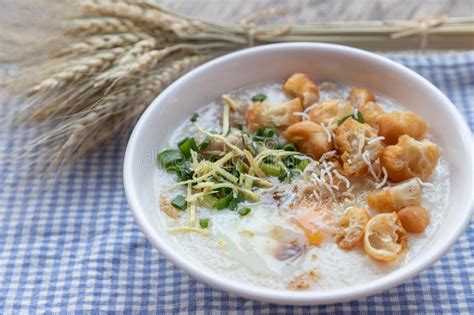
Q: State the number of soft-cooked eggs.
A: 1